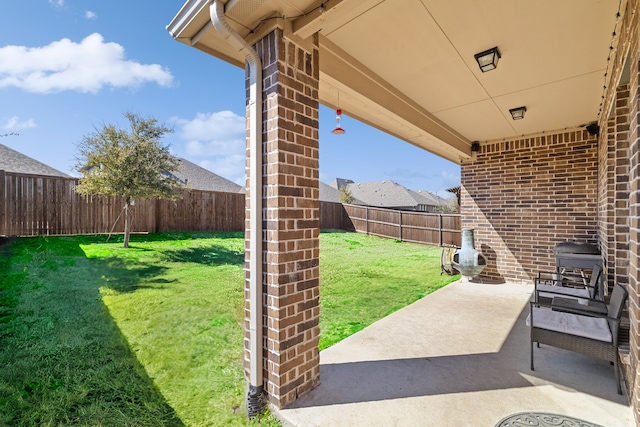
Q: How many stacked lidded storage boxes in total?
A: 0